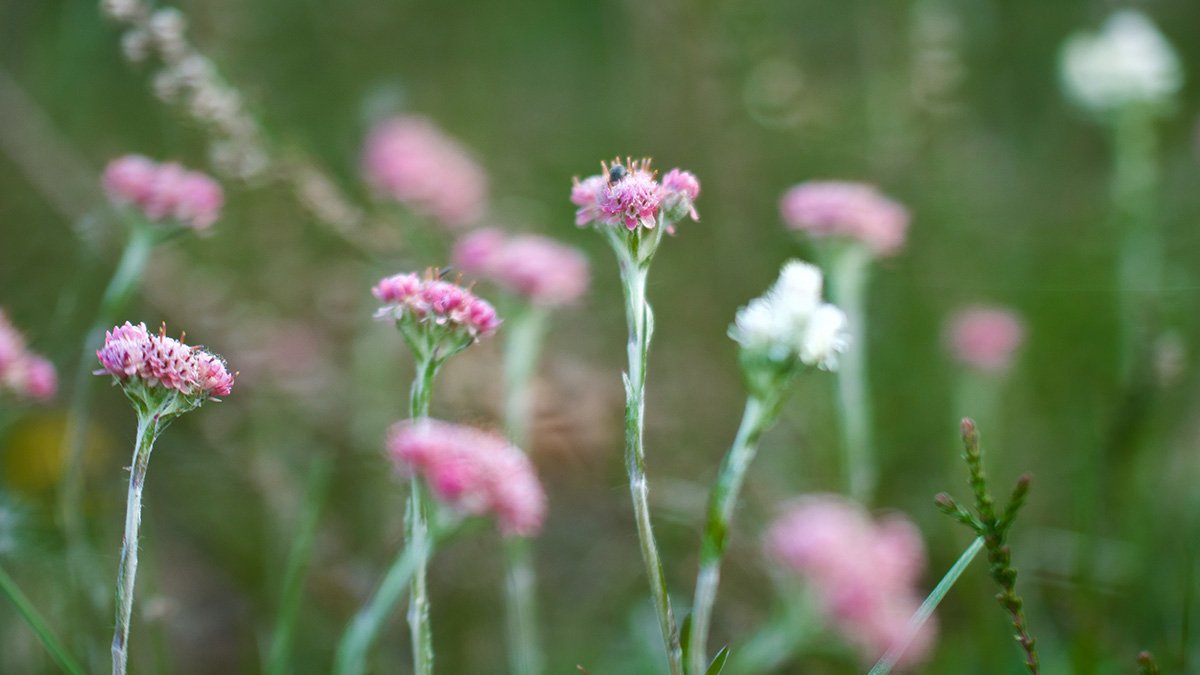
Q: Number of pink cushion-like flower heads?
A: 11